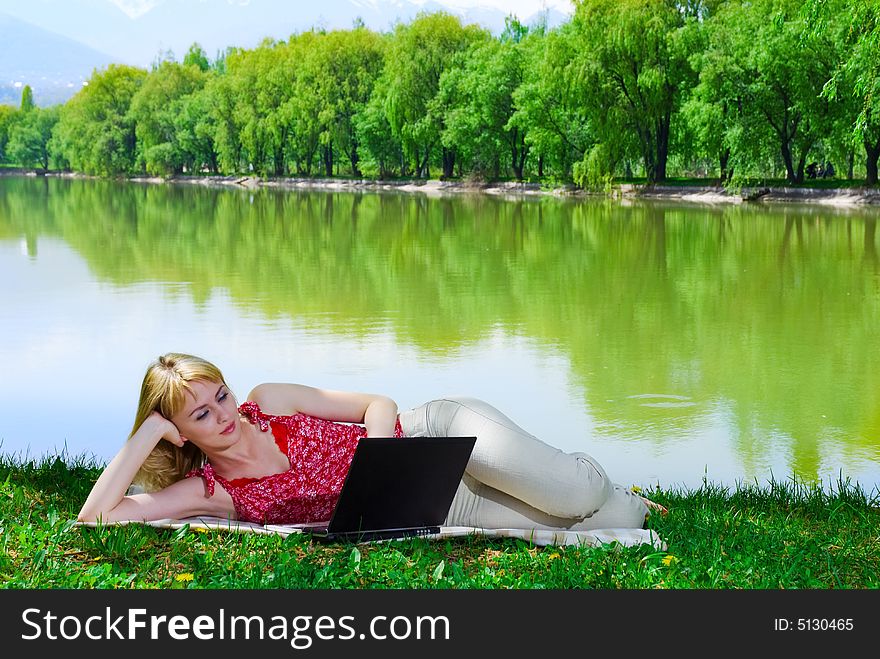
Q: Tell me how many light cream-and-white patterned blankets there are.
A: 1